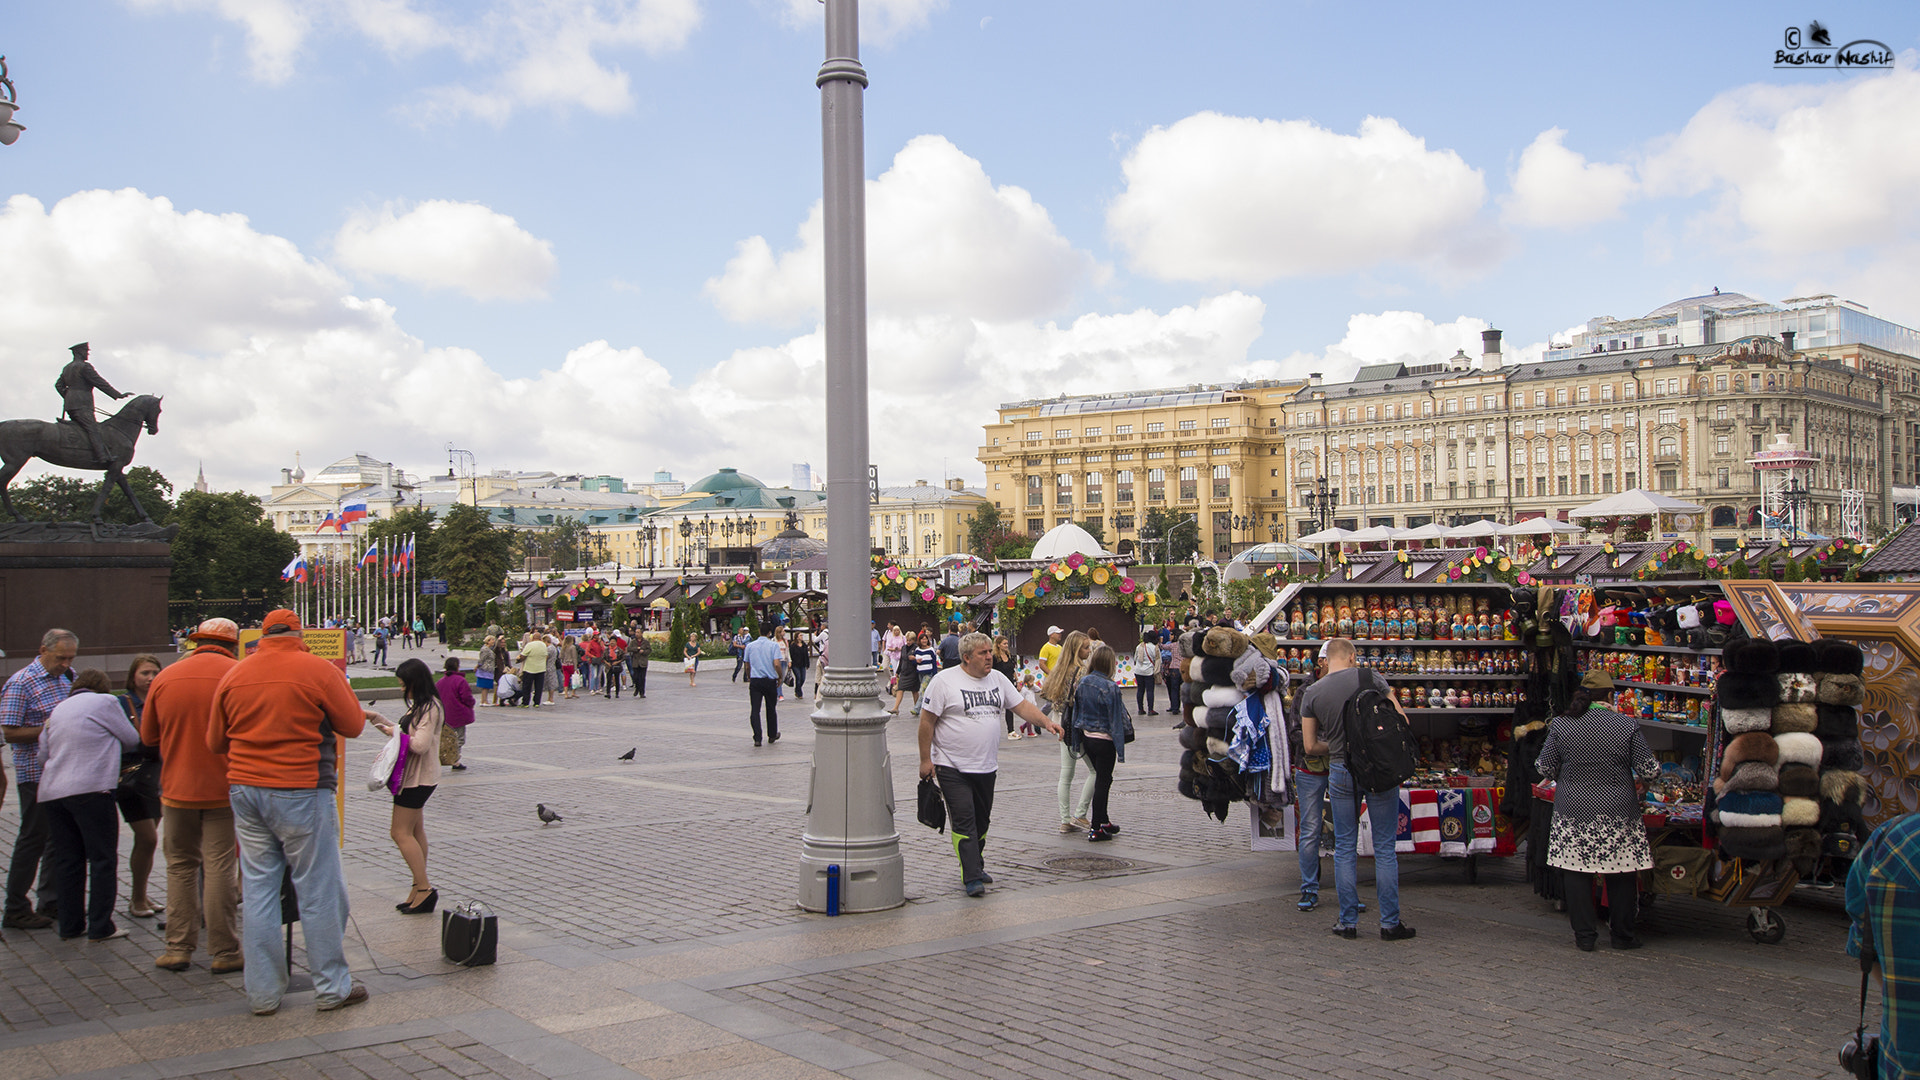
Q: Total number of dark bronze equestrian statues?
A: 1